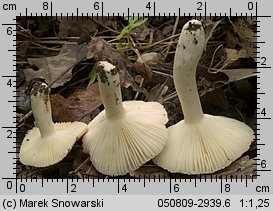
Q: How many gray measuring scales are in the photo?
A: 4